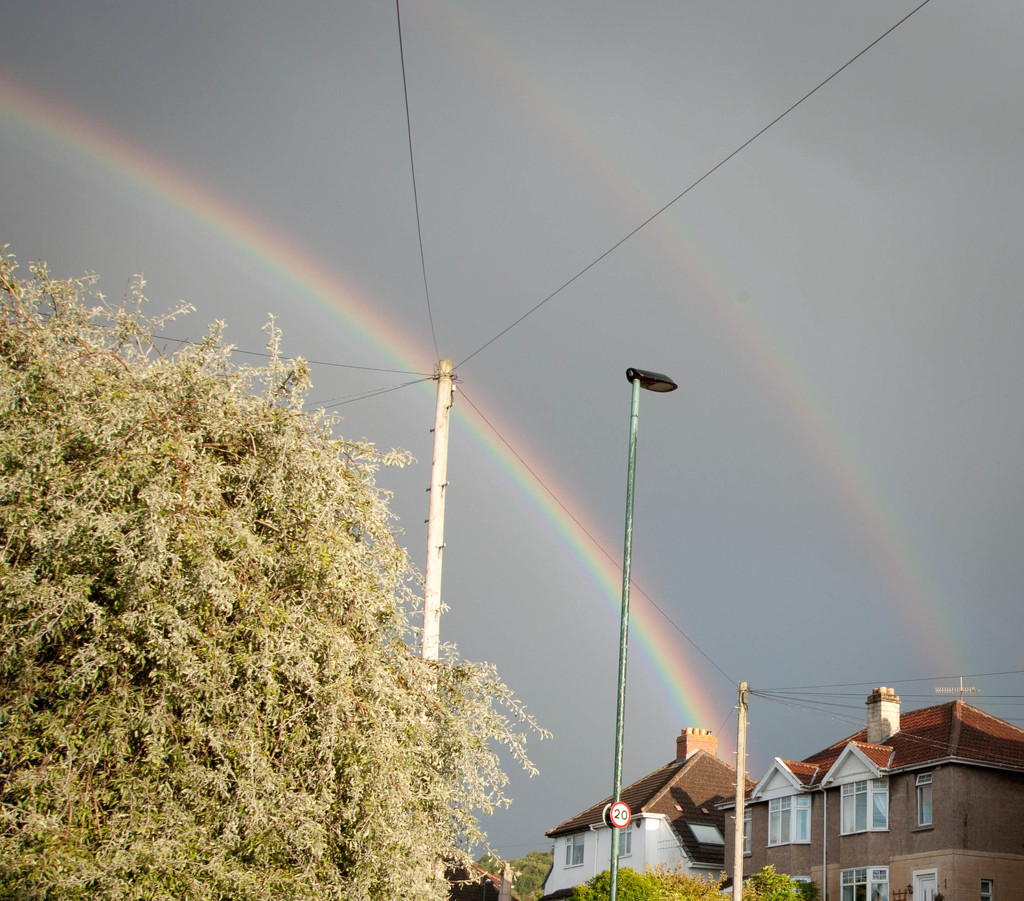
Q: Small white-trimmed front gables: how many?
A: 2